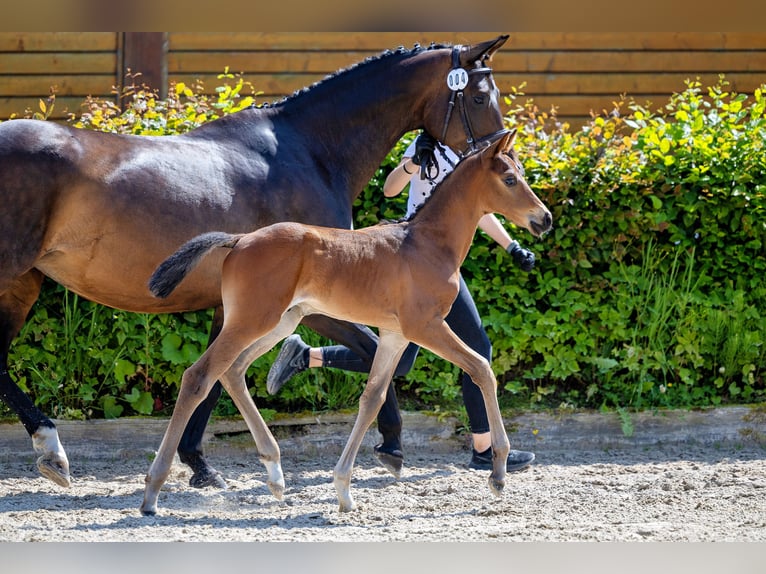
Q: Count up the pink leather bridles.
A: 0